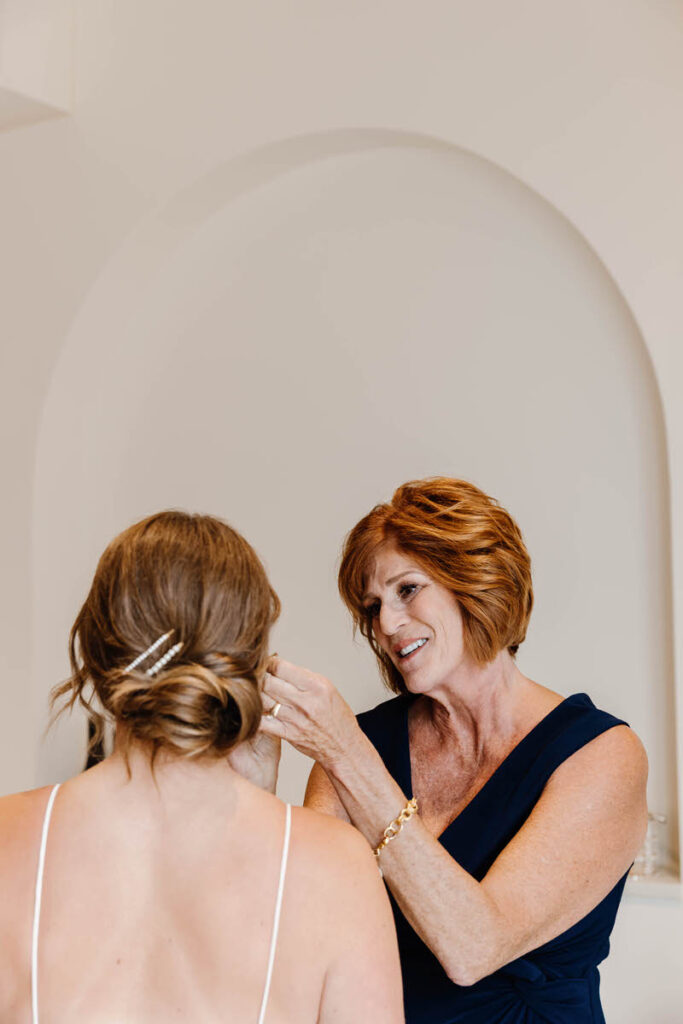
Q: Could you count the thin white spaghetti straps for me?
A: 2